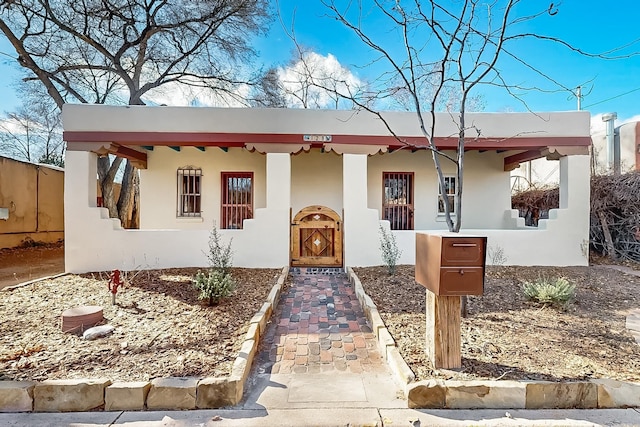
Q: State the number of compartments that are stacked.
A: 2